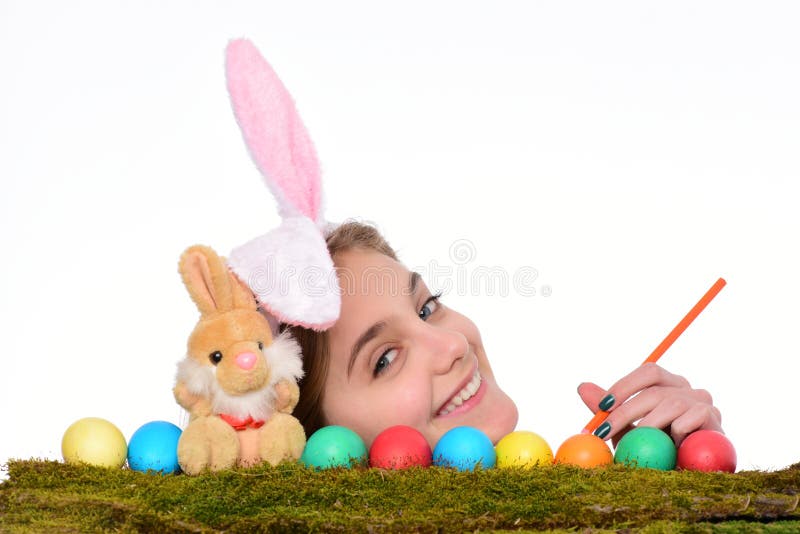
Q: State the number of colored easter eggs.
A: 9